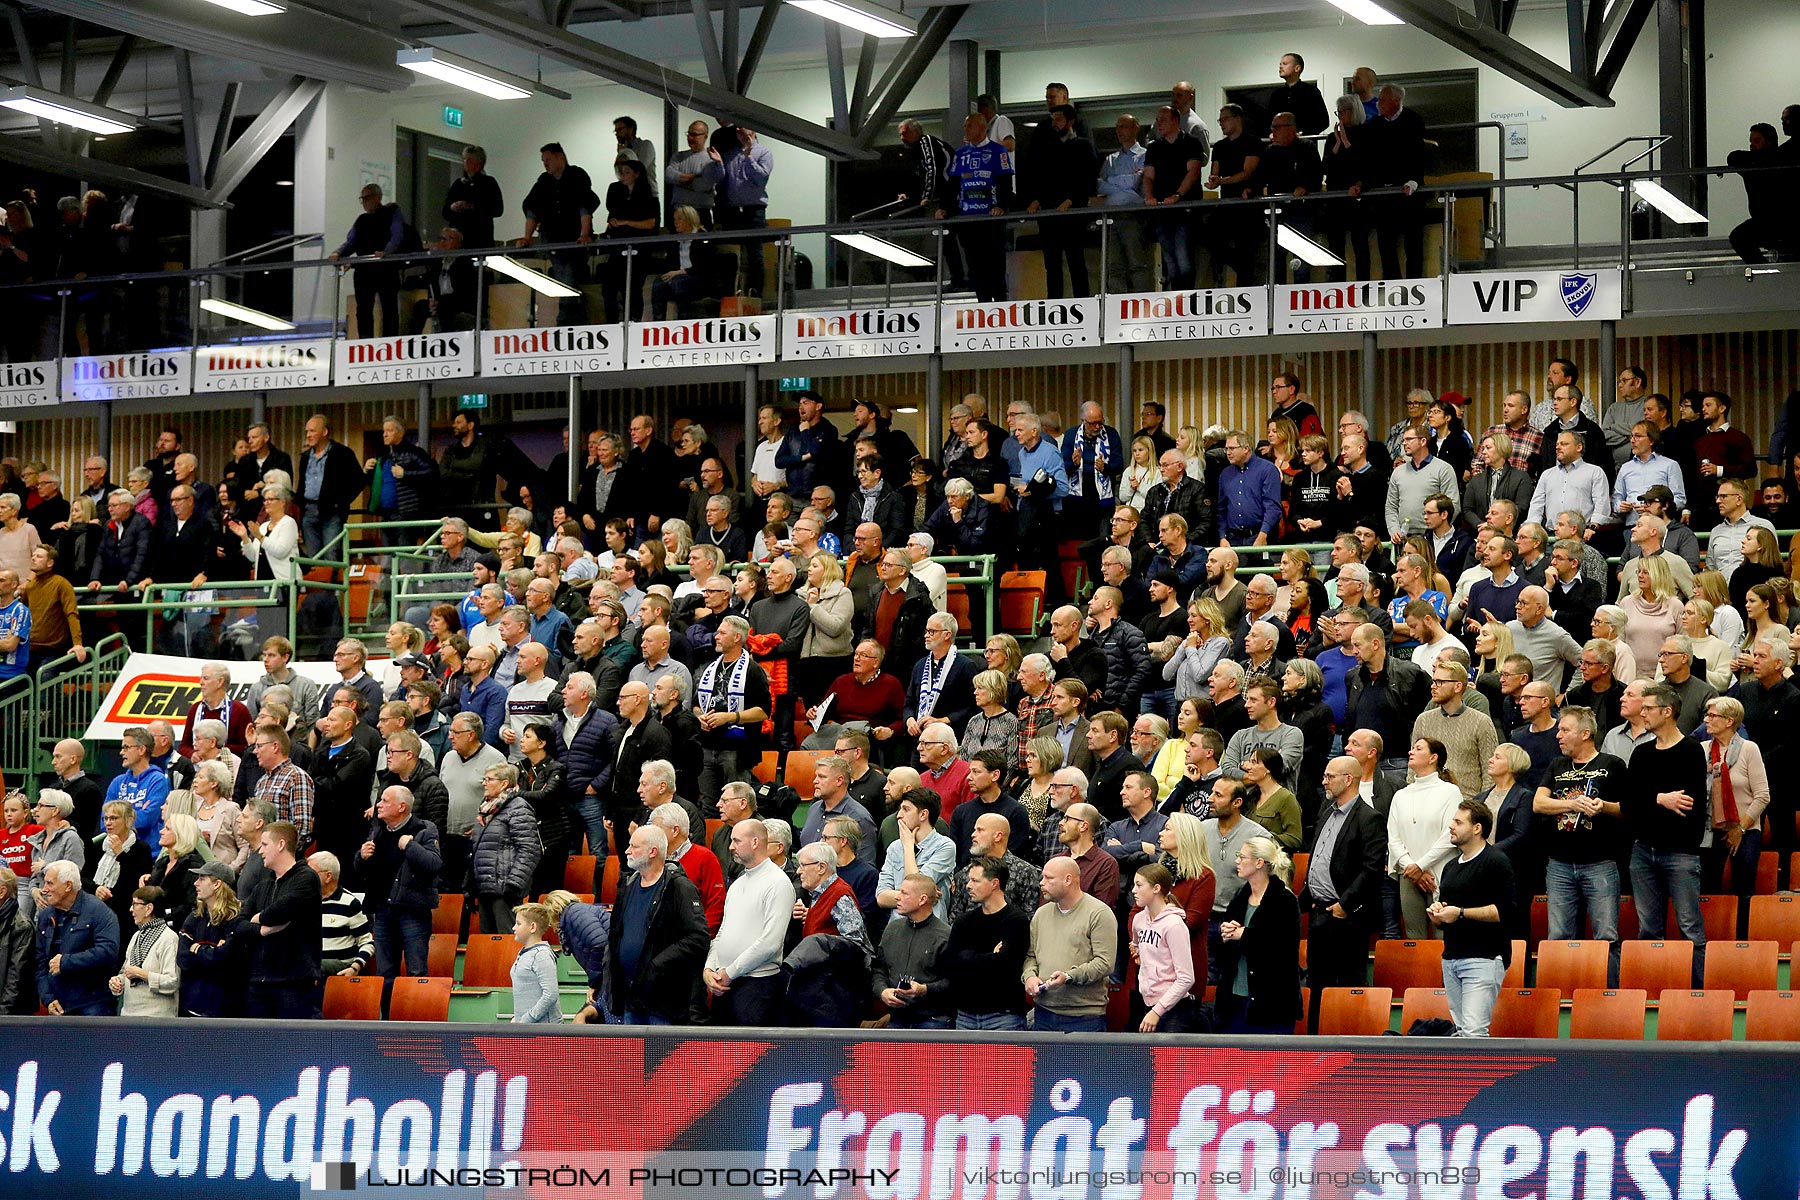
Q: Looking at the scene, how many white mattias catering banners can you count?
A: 10